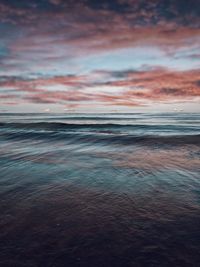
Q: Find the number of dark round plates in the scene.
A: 0